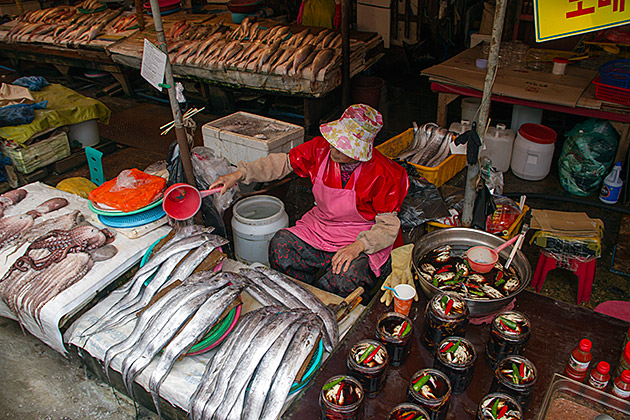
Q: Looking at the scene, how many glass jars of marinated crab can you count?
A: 10